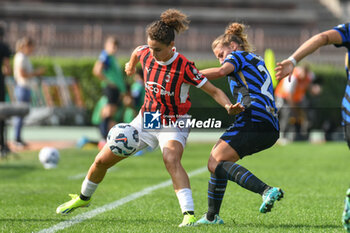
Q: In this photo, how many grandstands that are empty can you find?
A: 1